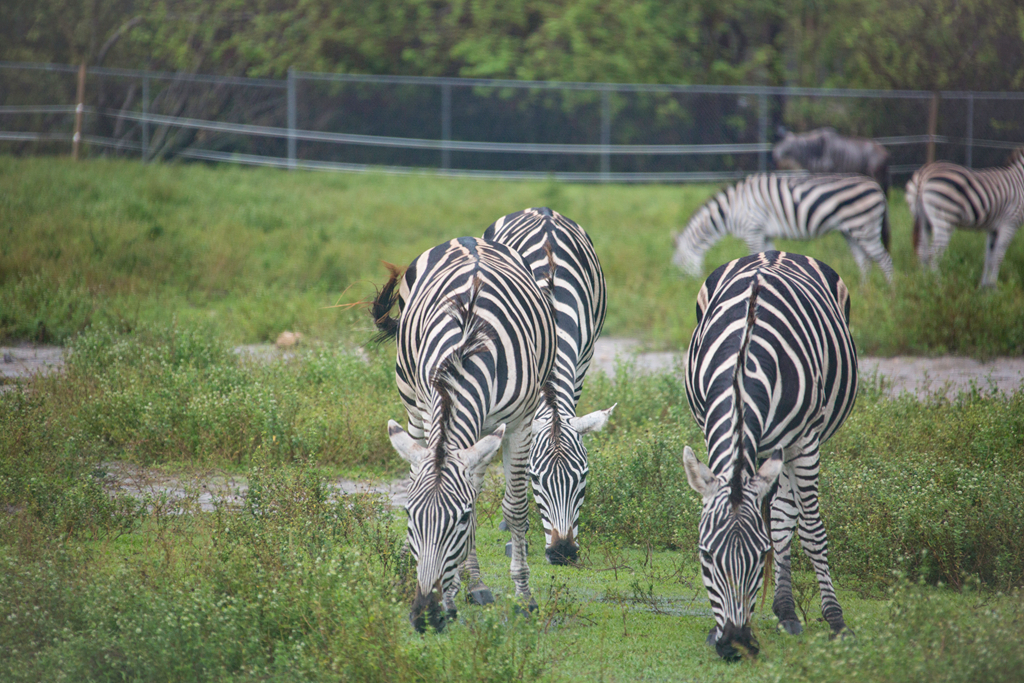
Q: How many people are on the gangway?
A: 0